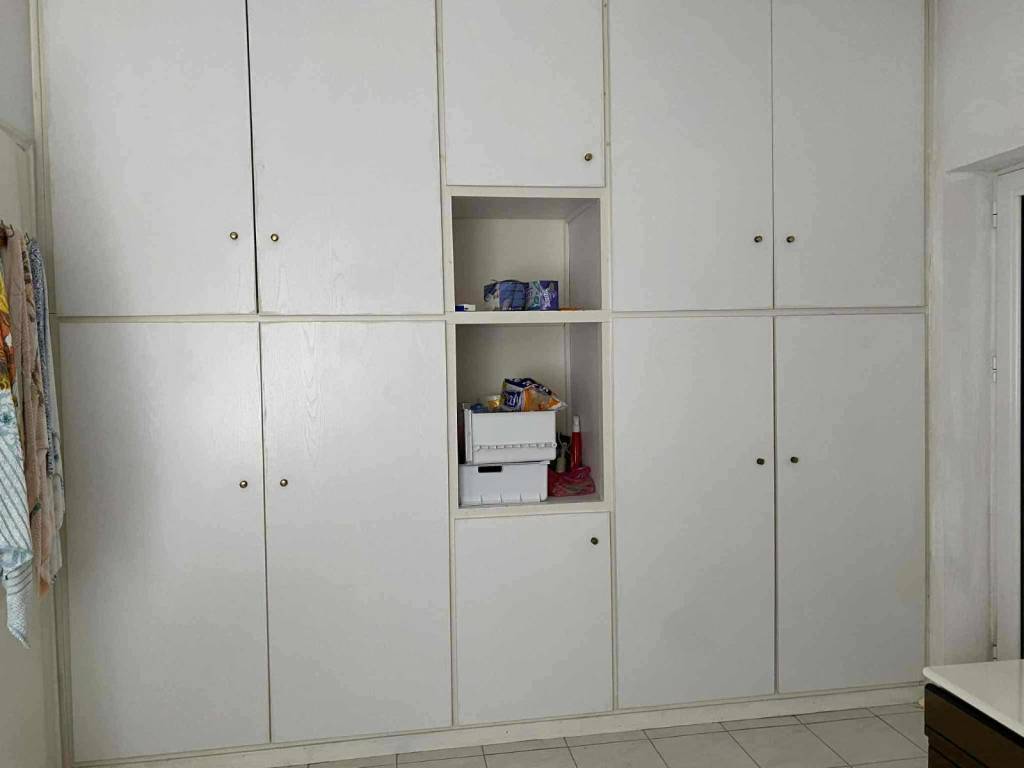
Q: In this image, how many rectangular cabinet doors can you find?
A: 10